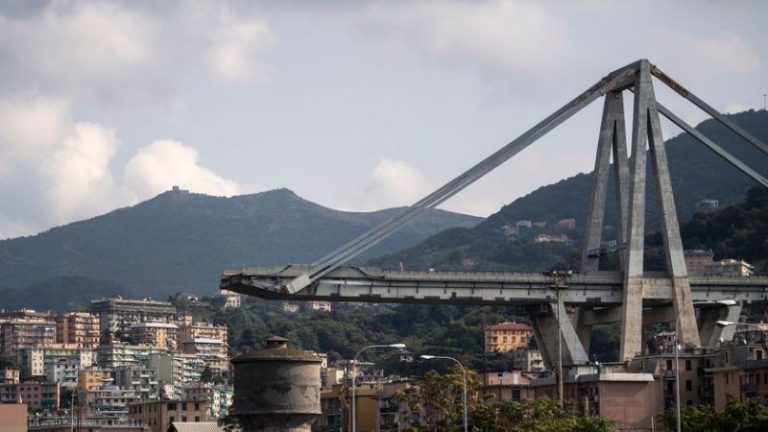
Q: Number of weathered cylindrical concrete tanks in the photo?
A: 1